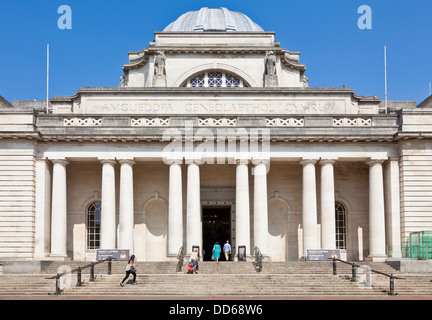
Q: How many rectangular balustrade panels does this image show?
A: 5